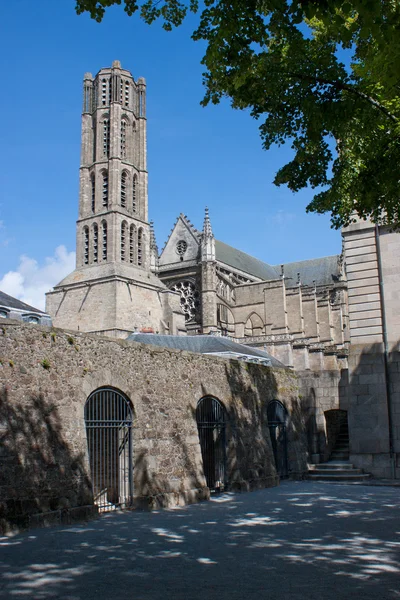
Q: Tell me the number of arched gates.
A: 3